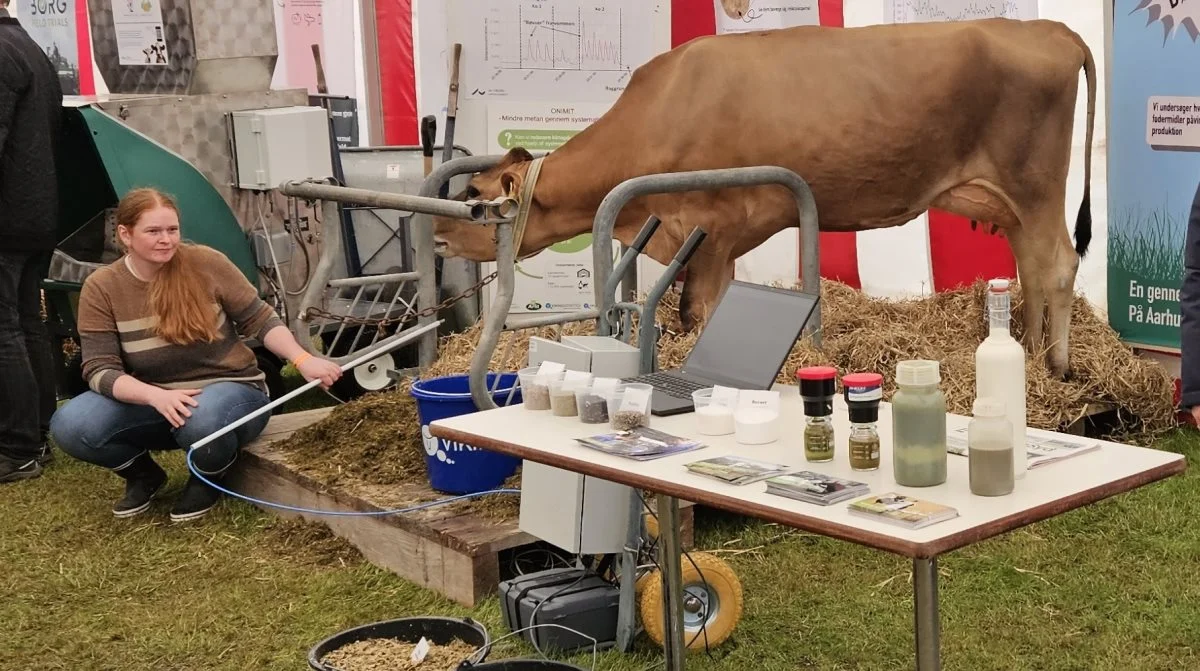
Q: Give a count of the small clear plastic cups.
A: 6